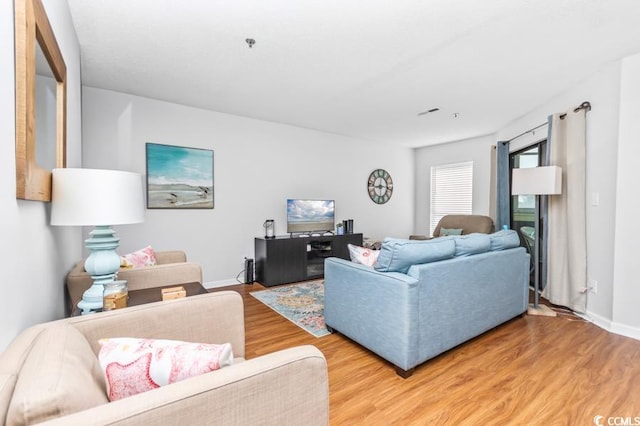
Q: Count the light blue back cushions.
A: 3